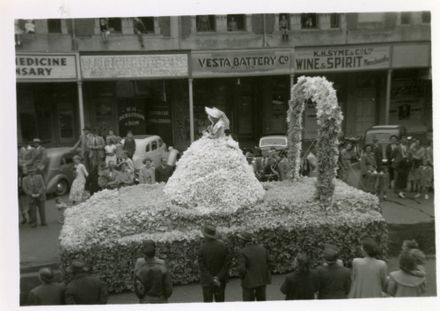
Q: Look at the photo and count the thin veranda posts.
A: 4